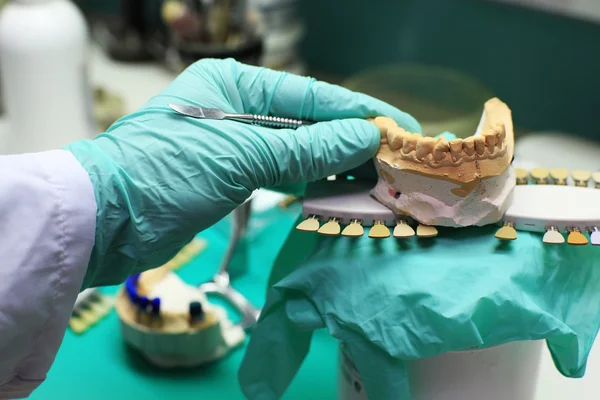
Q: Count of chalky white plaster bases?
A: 2